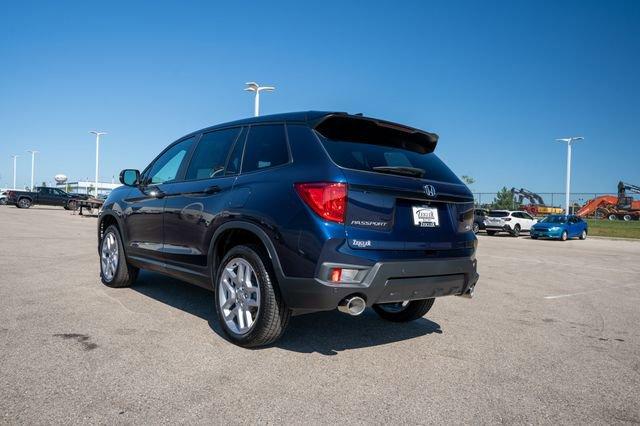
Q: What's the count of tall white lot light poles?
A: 5